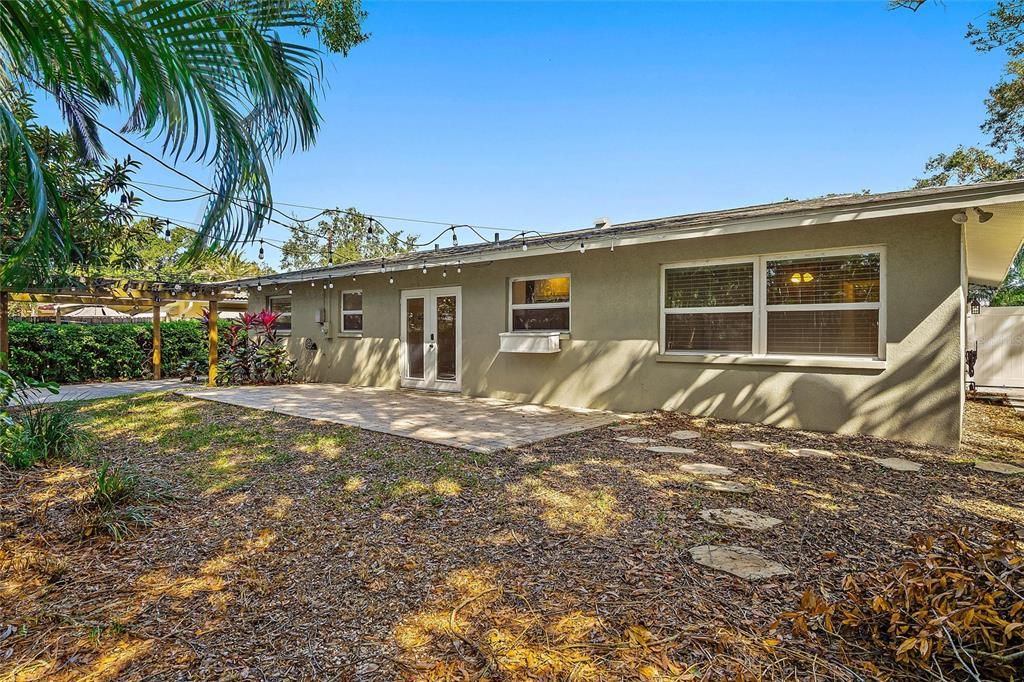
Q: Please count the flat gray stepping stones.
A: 12